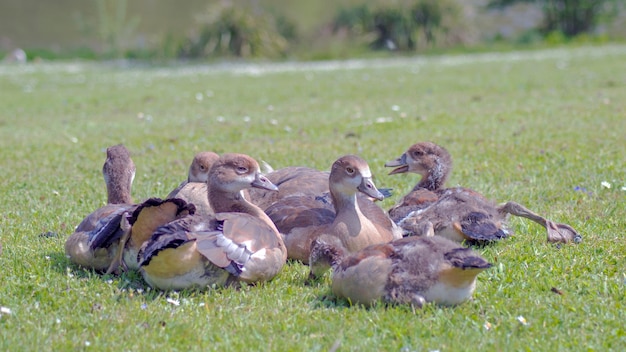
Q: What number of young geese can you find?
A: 6